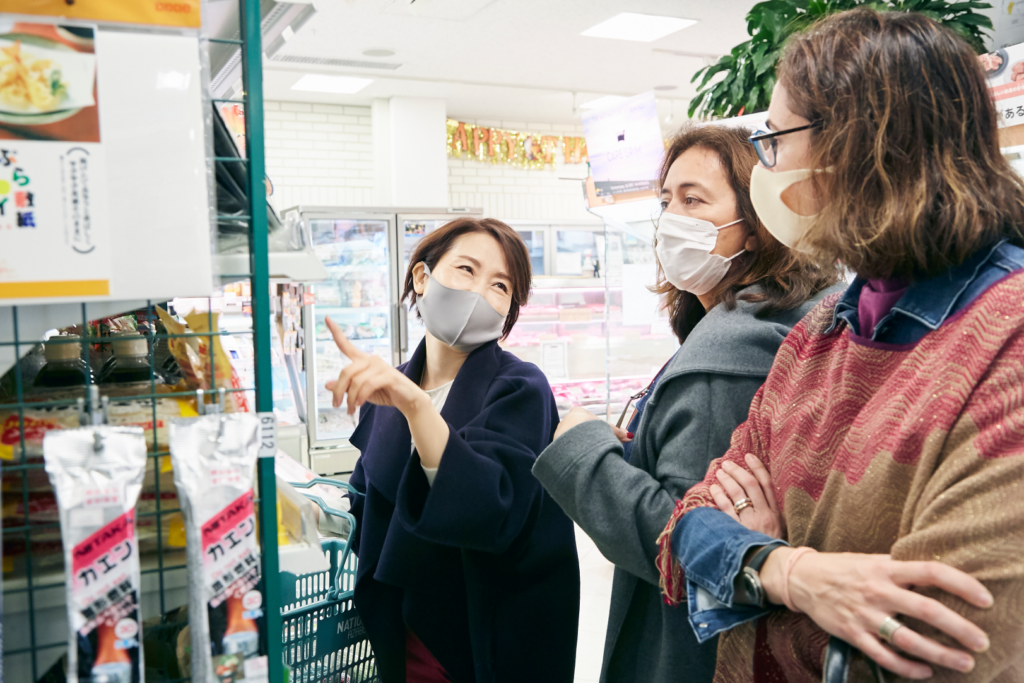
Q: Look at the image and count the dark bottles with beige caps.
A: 2